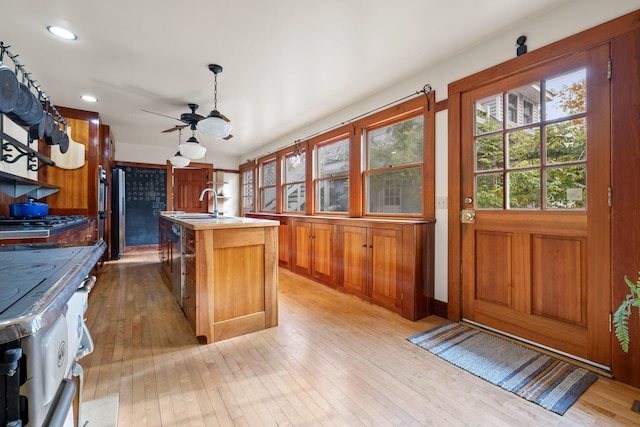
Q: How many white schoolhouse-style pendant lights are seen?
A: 3